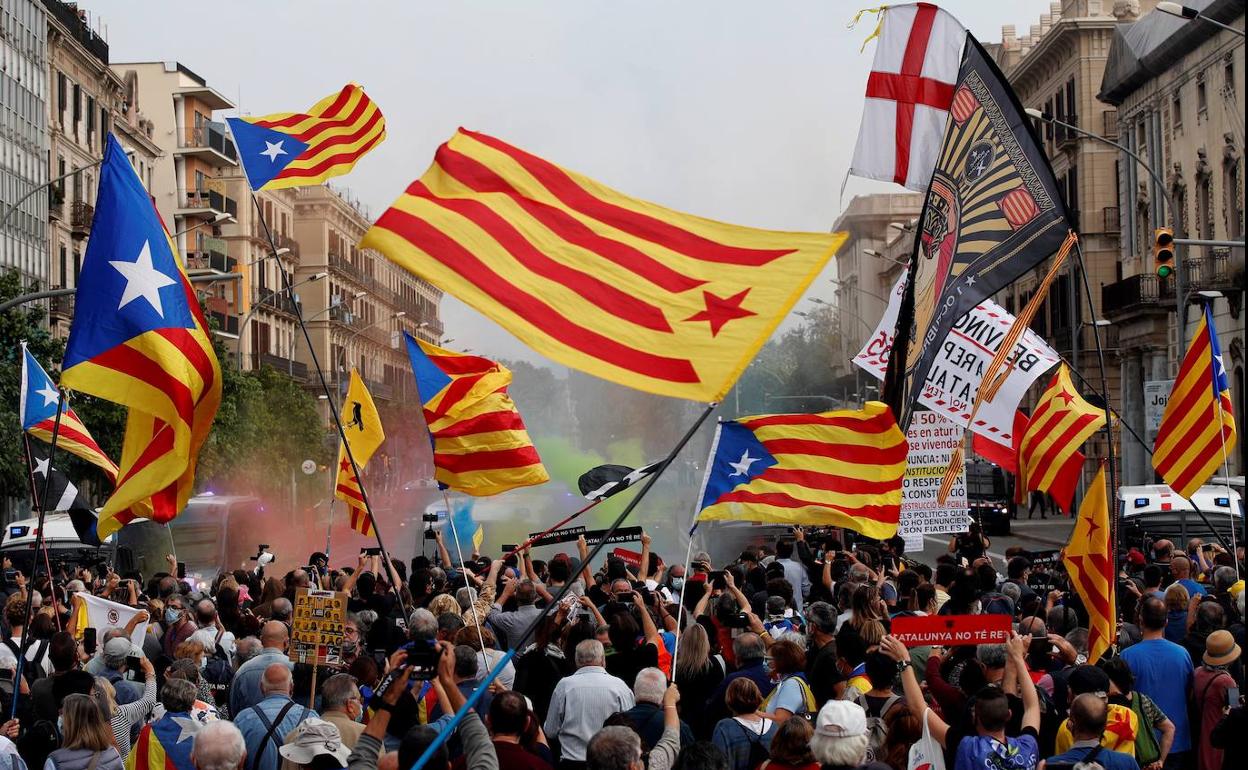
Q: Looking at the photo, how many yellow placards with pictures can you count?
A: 1